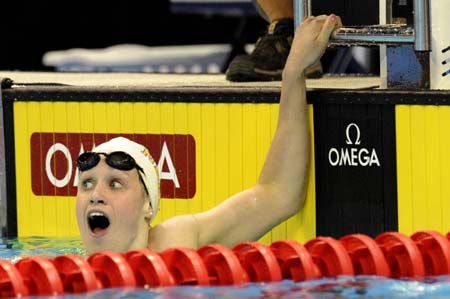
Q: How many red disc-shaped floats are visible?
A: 13